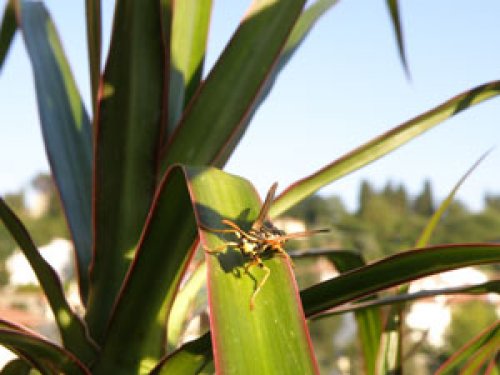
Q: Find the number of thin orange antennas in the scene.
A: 2